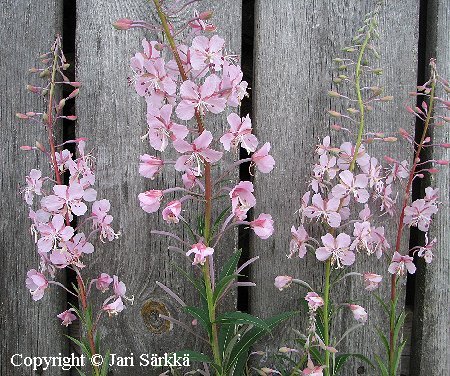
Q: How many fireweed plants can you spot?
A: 4